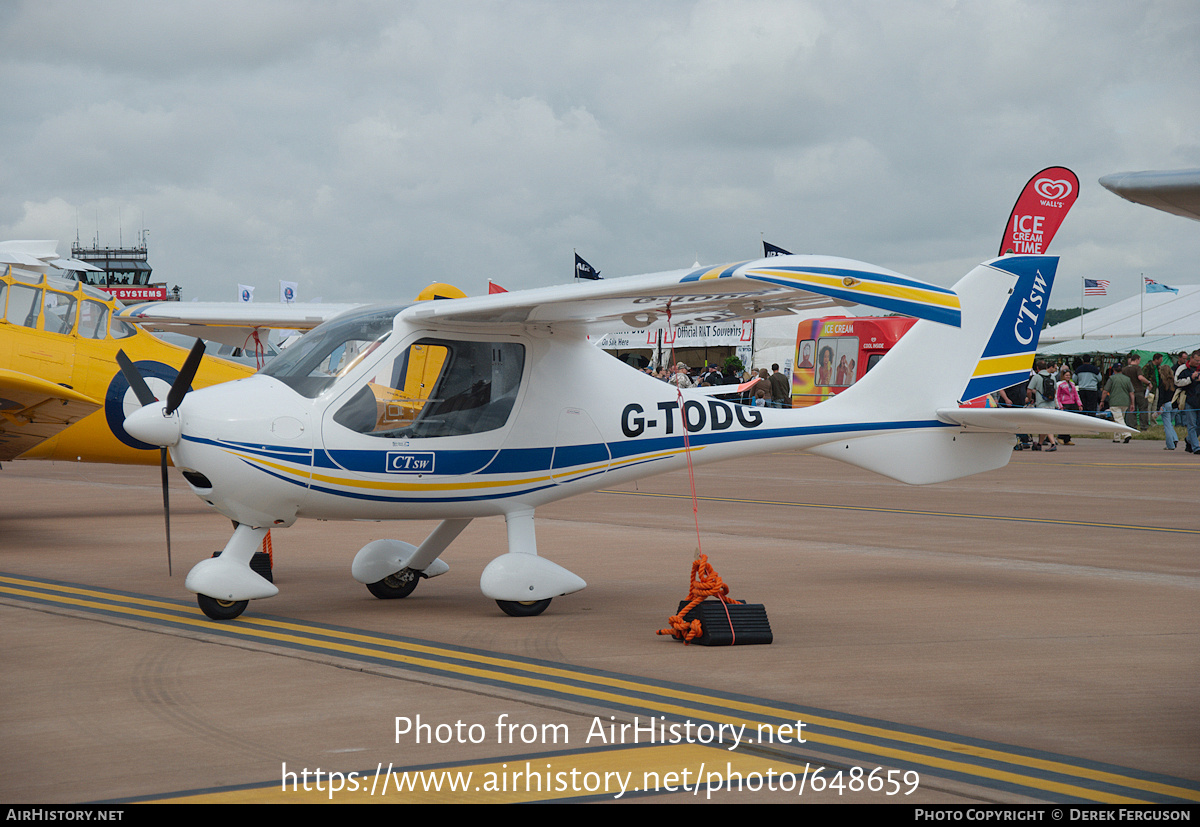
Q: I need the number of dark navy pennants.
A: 2